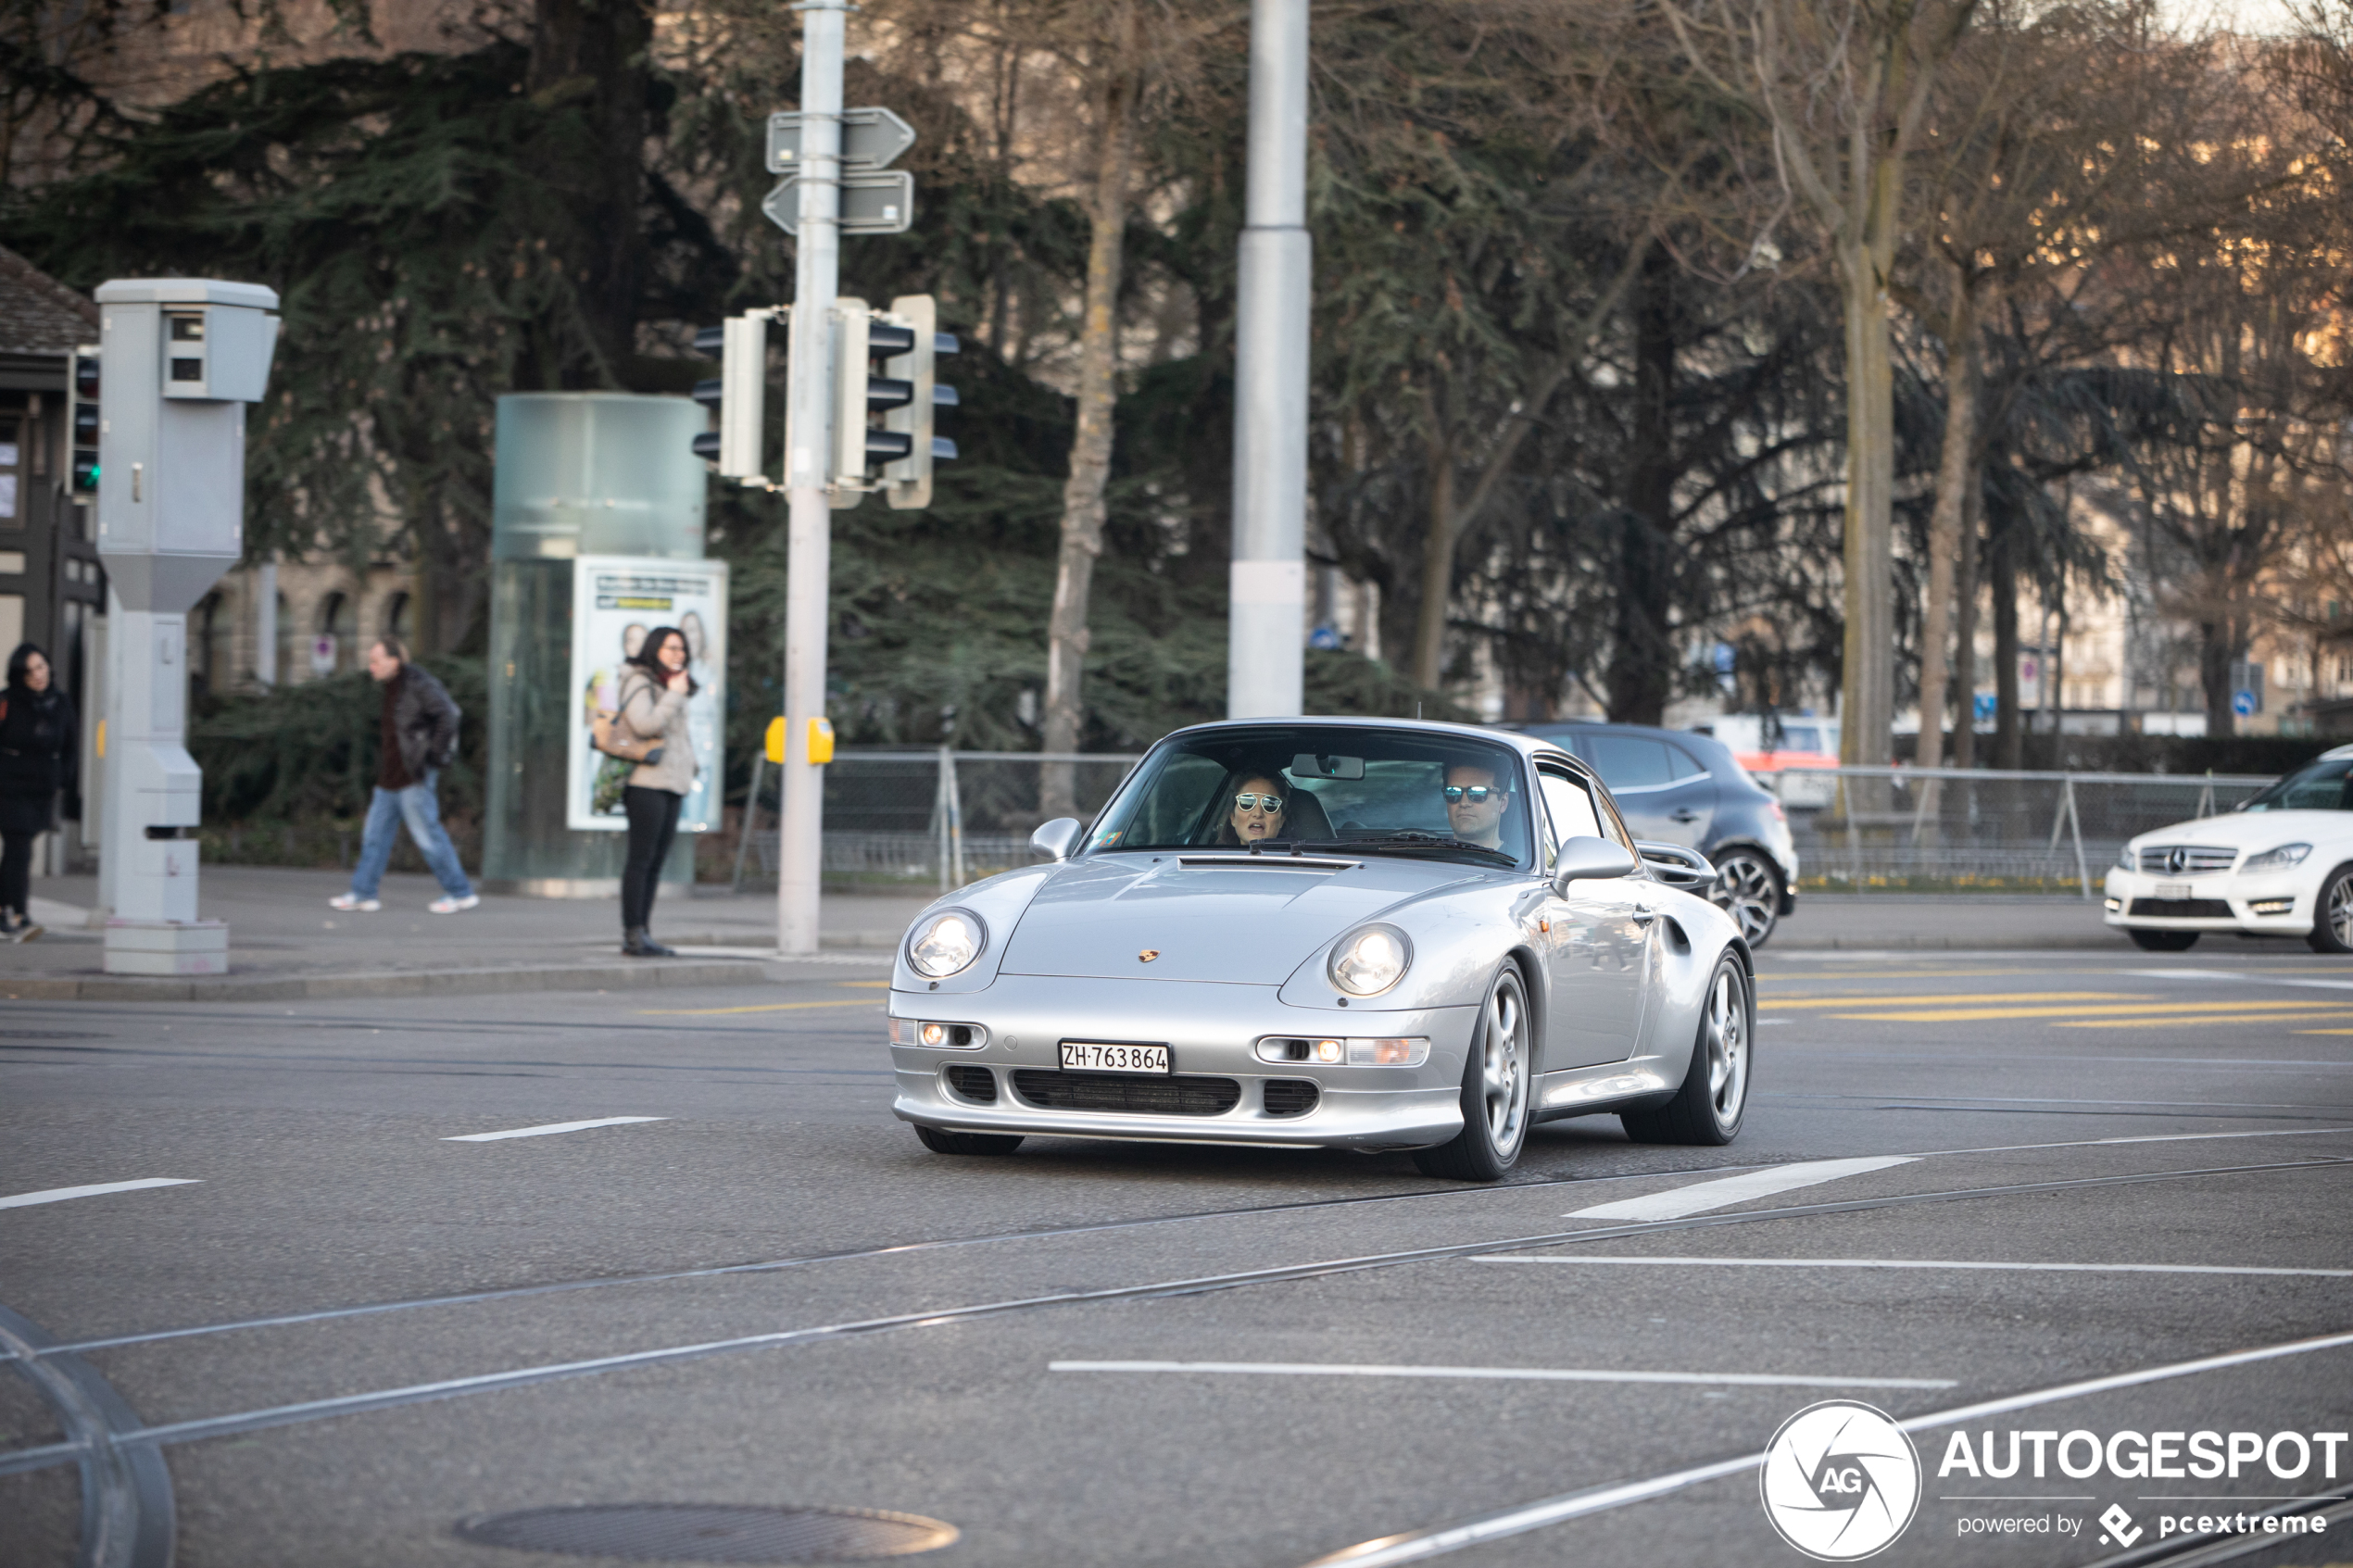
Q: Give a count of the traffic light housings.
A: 4